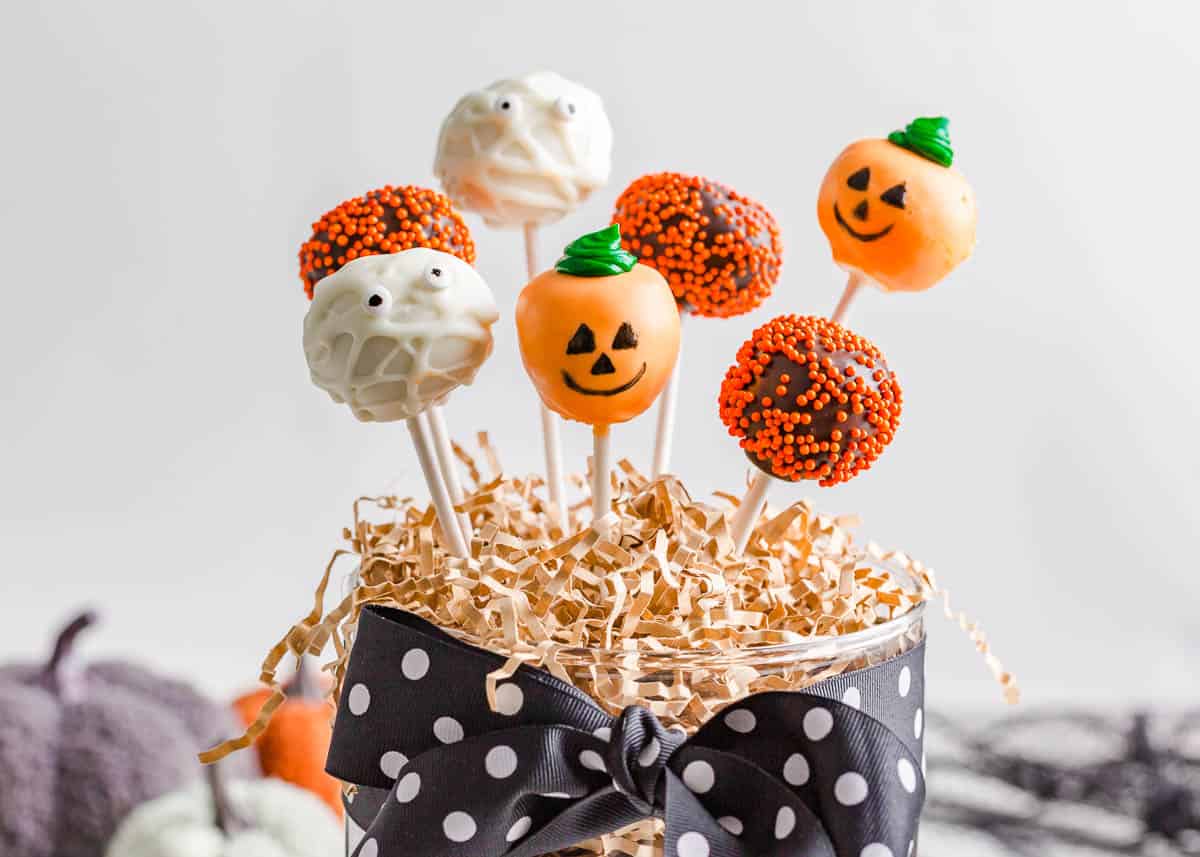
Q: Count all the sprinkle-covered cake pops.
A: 3